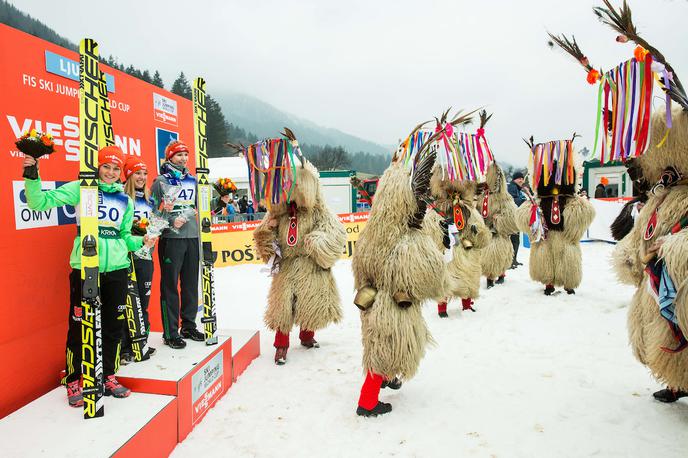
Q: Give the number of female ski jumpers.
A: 3